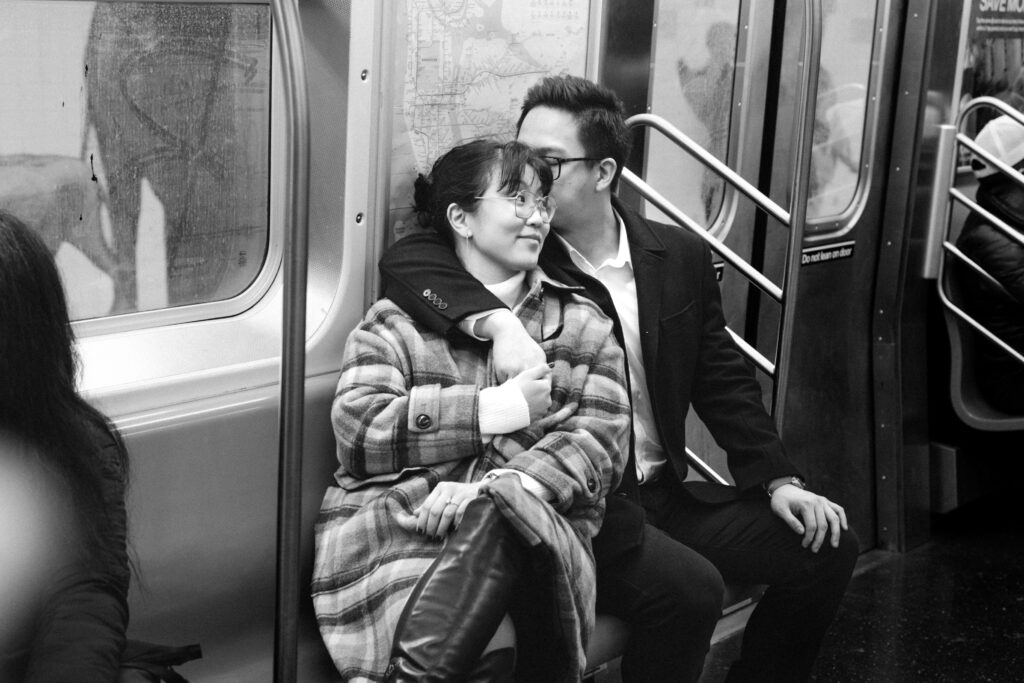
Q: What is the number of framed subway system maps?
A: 1